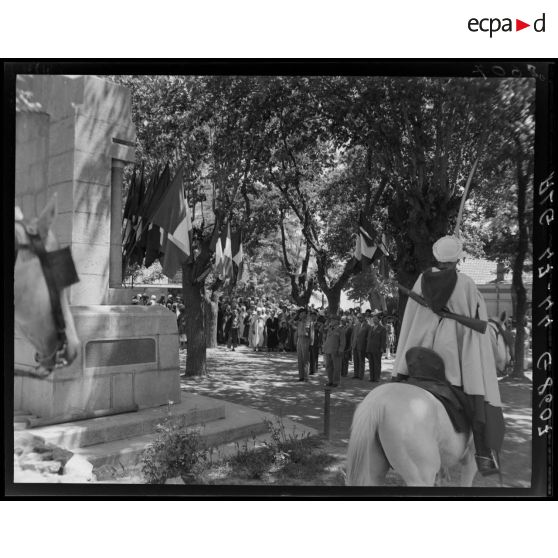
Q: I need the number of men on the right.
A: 1